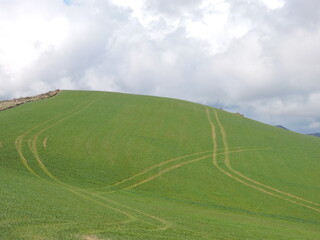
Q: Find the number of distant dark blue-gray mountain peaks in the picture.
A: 2